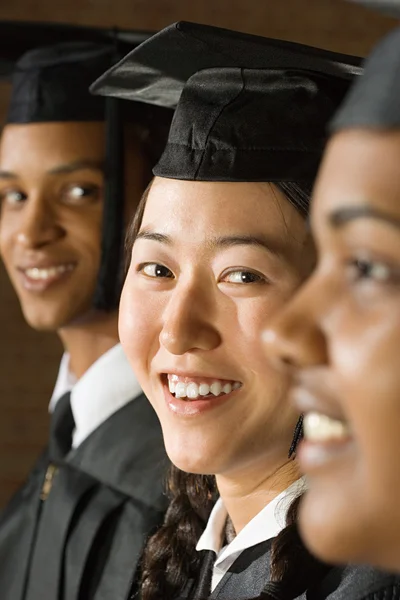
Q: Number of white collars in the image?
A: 2